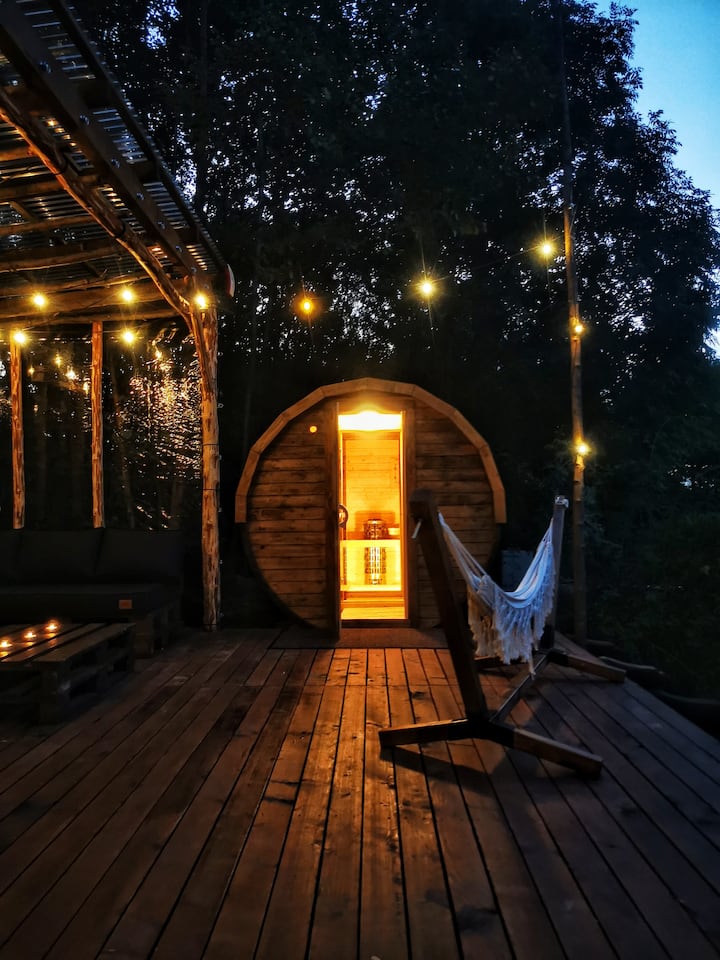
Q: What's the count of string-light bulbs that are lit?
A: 10